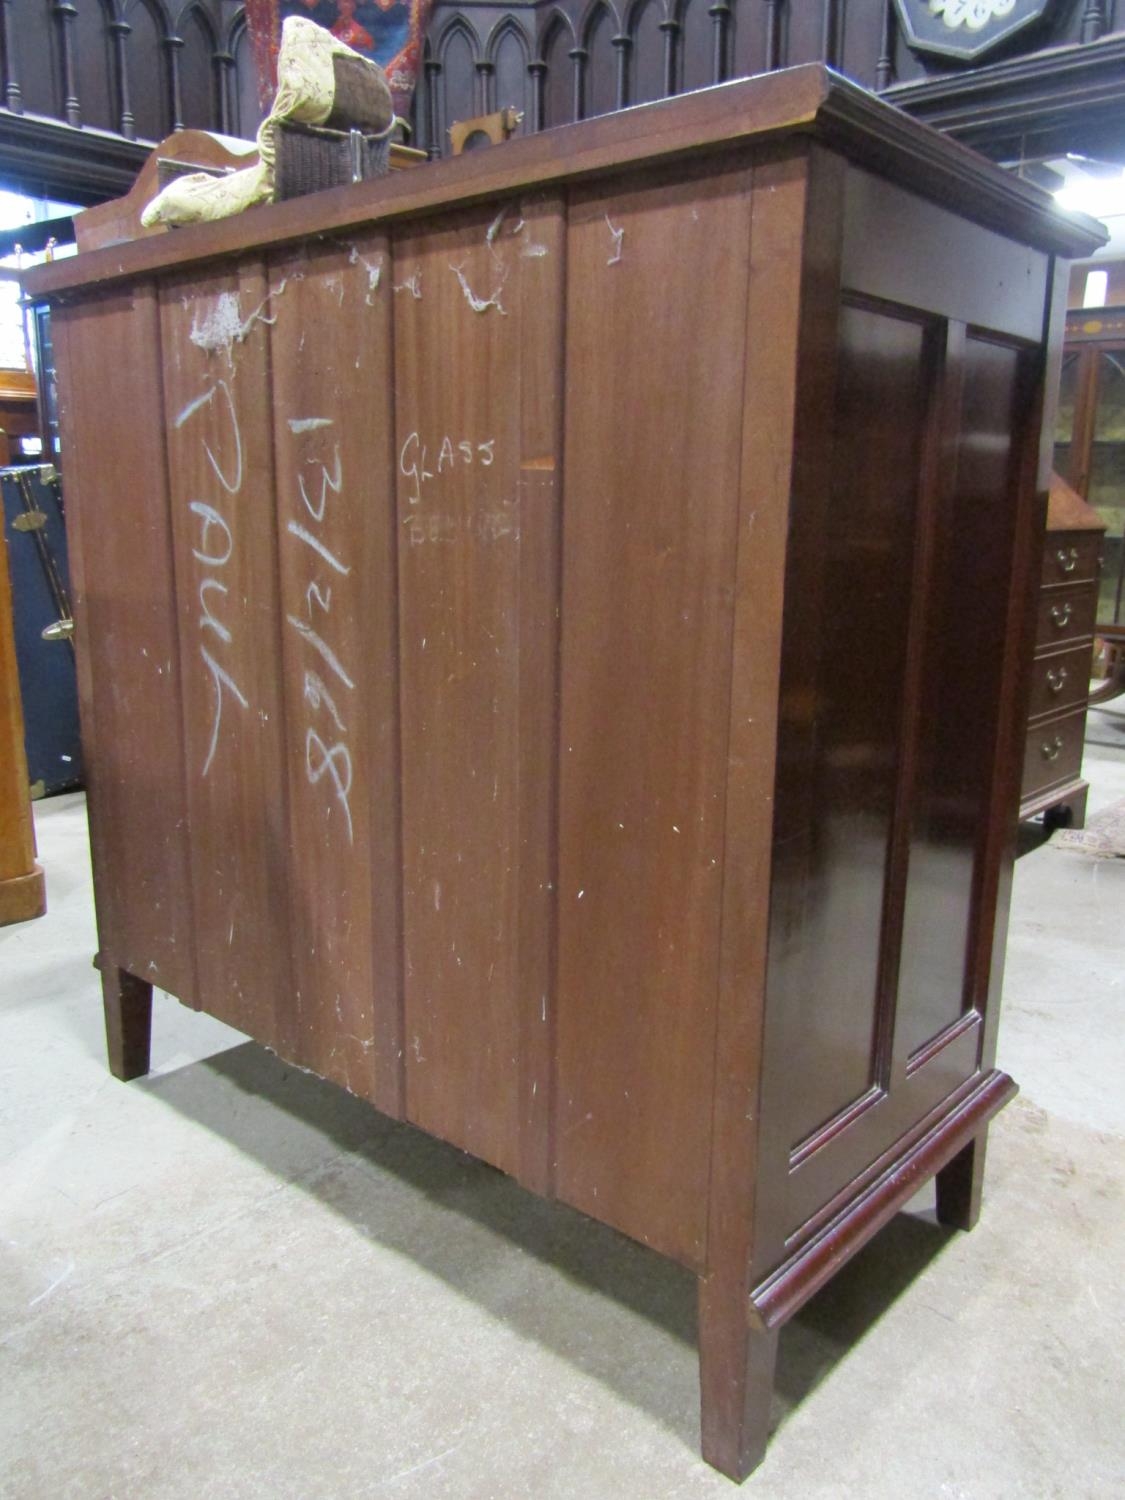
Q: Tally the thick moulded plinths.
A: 1